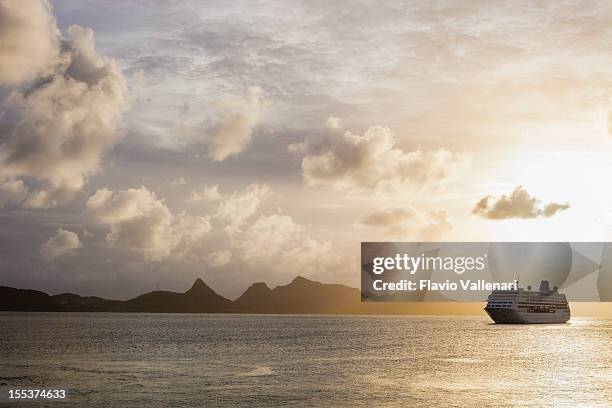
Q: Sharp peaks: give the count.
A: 3